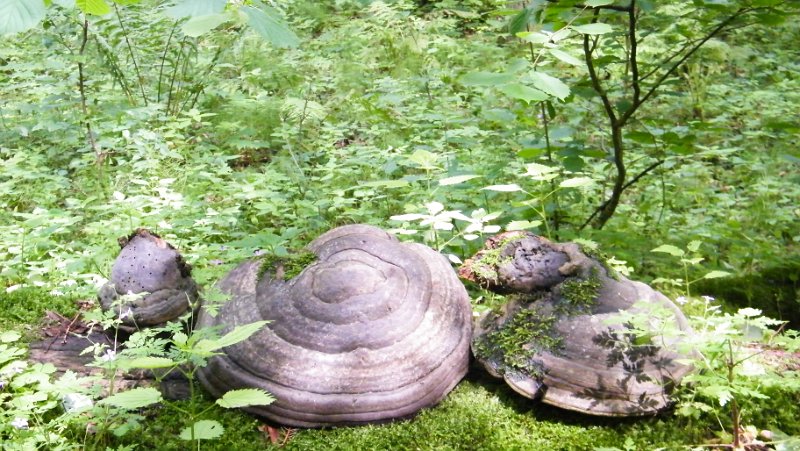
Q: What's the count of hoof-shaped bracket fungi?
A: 3